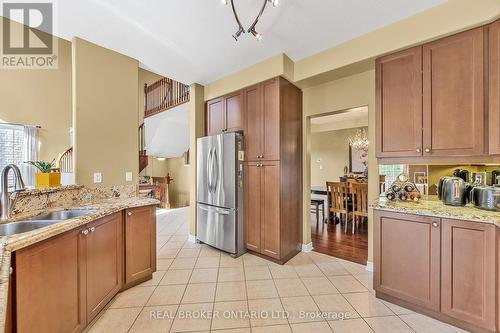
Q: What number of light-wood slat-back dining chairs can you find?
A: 2